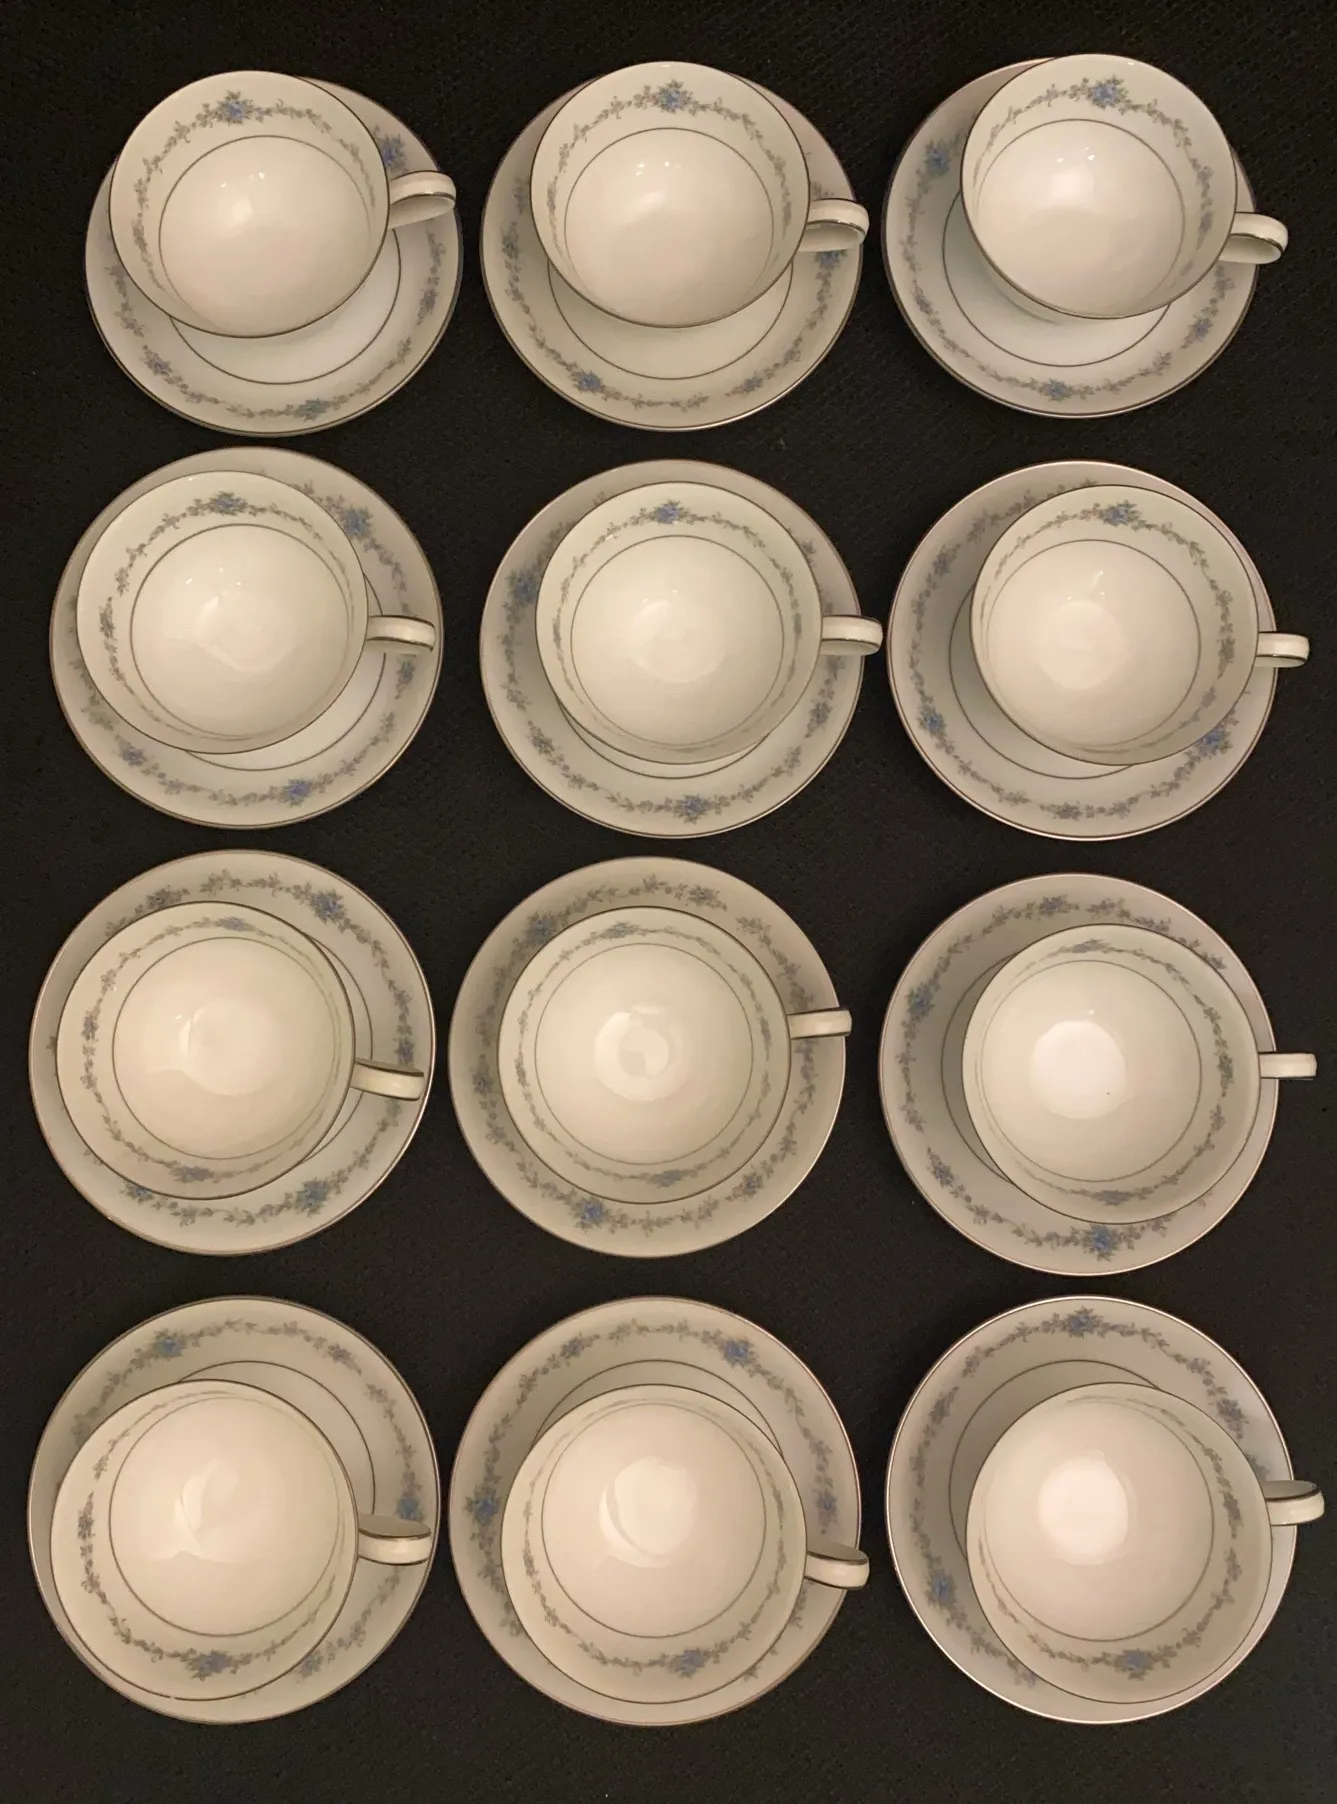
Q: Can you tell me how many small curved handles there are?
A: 12